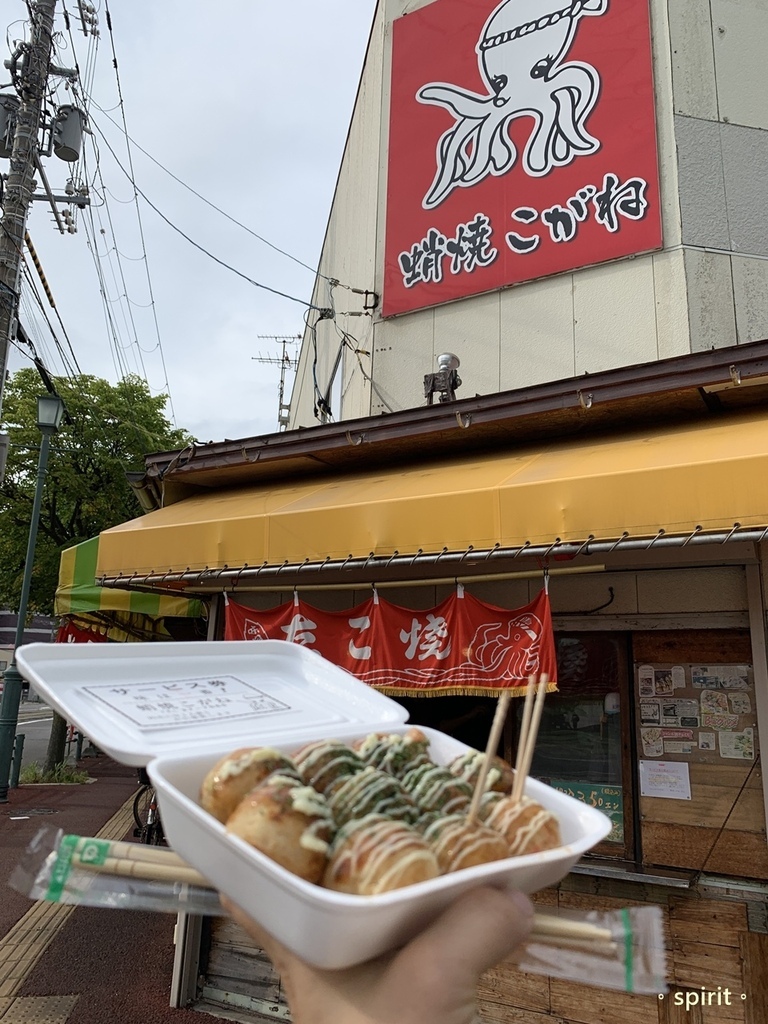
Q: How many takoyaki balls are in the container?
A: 10